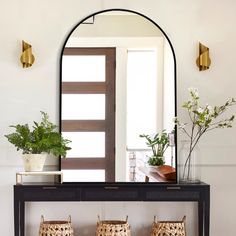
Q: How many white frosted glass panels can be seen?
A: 4